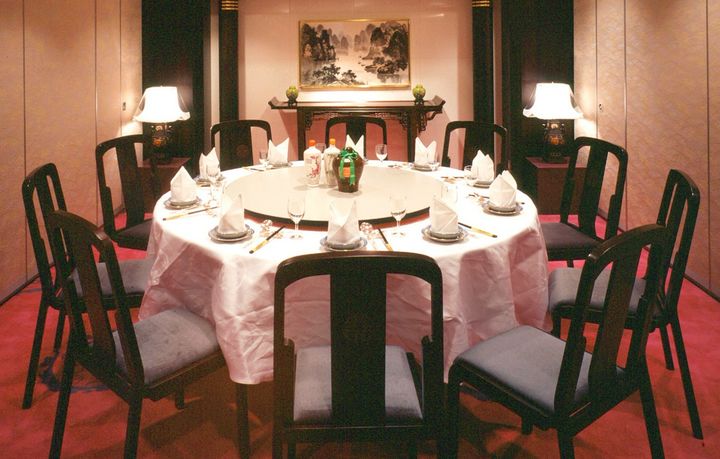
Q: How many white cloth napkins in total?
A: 10